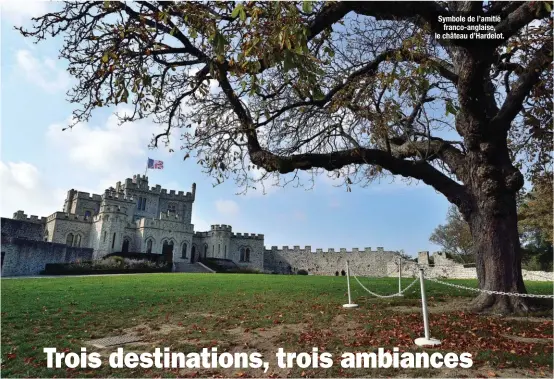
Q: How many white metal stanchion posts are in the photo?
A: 3